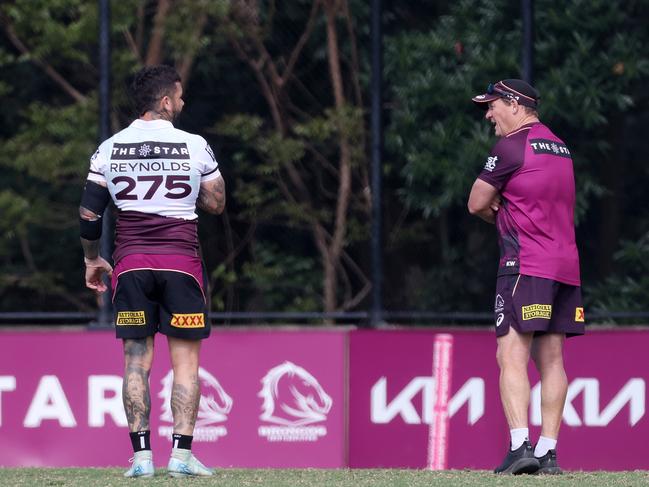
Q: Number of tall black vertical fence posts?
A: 3